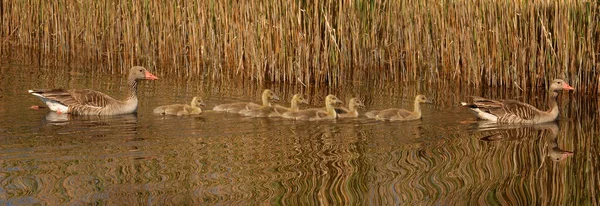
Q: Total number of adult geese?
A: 2